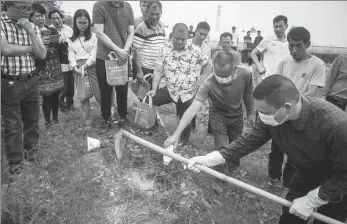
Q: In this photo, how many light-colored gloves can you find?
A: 2